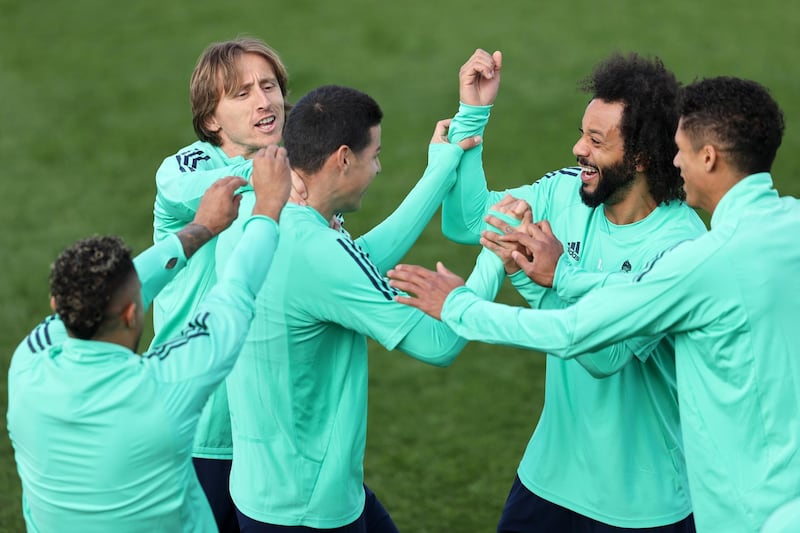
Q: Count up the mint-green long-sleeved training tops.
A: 5